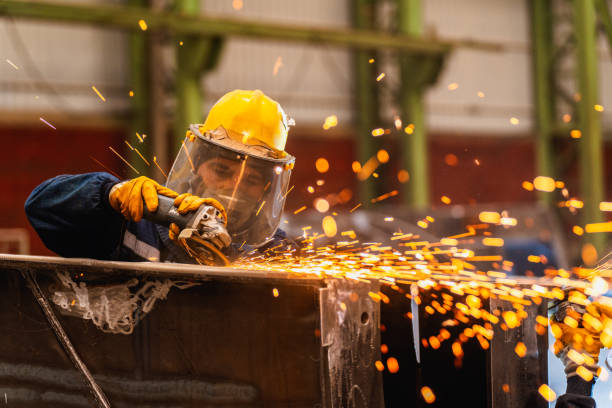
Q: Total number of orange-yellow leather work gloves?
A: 2